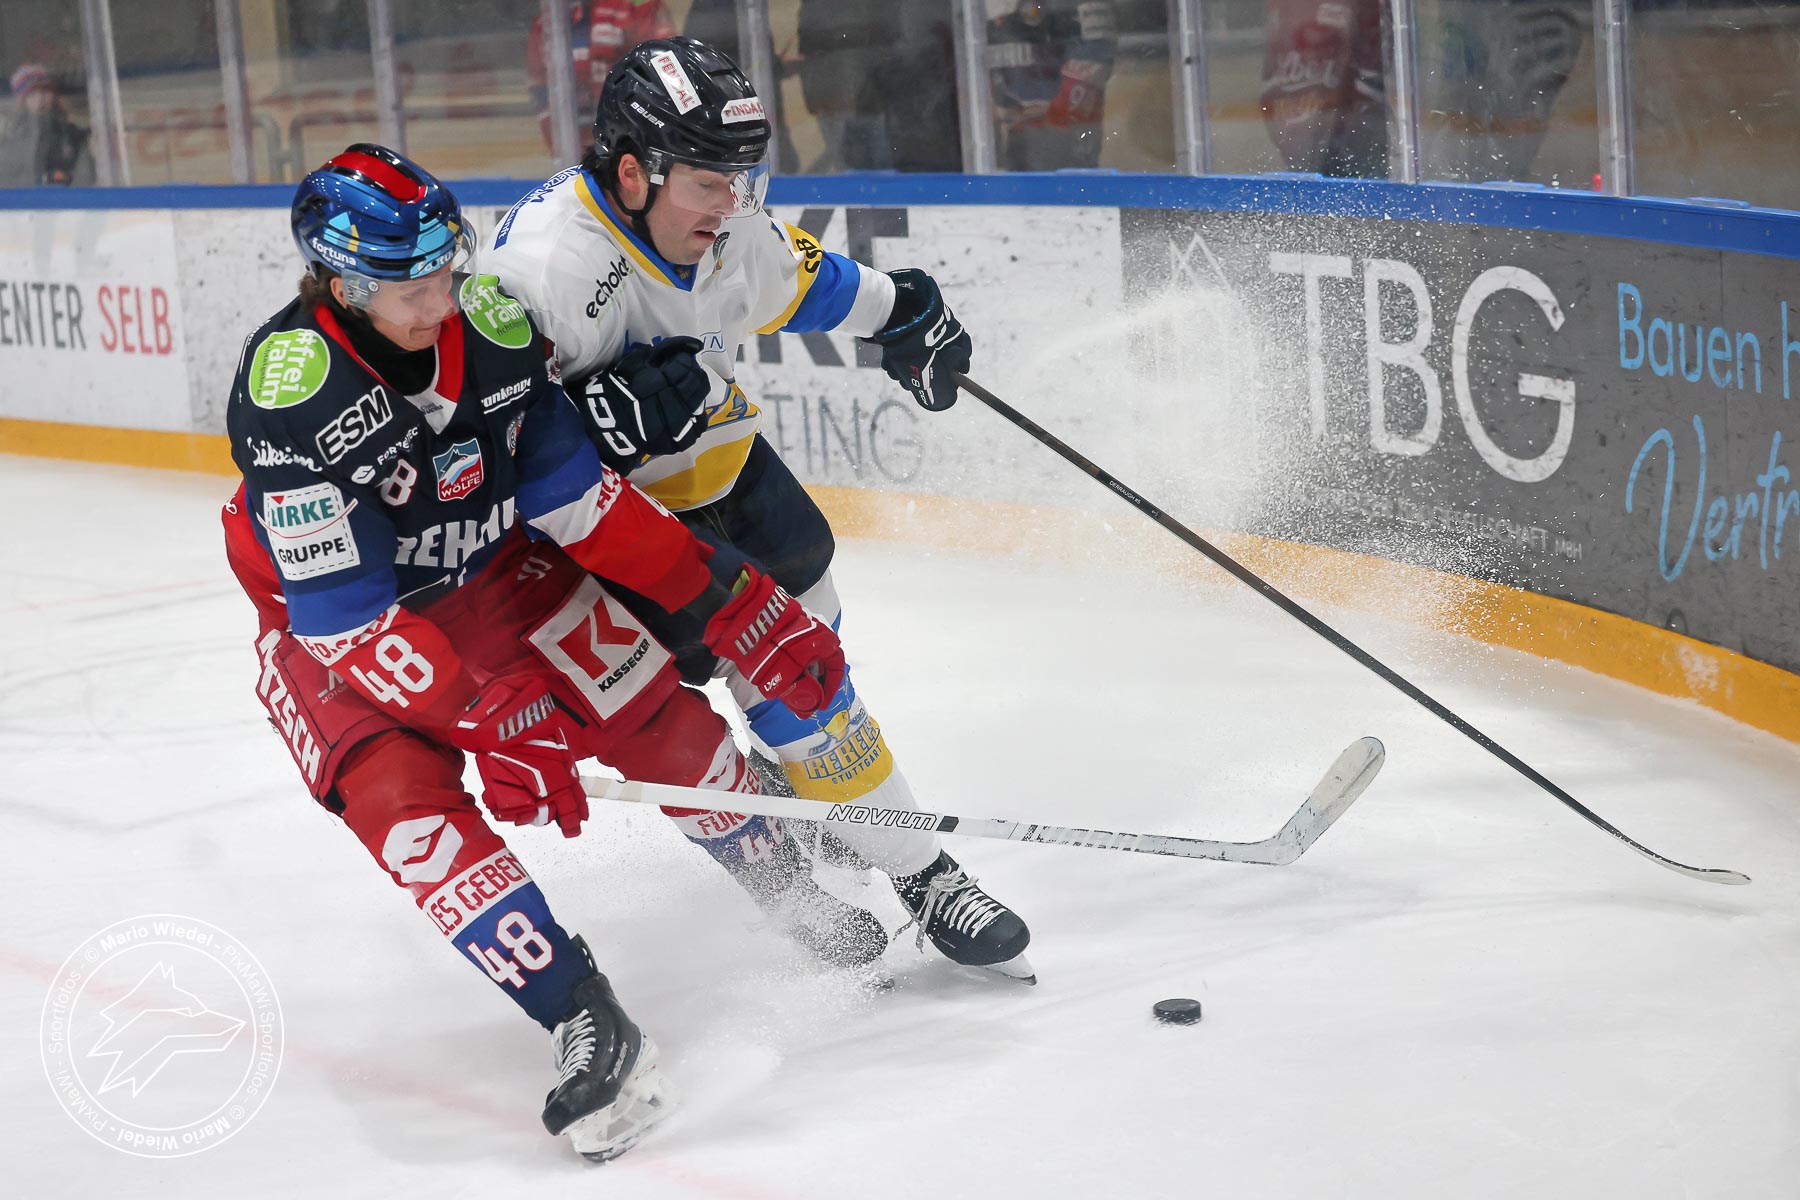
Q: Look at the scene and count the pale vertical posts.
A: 9